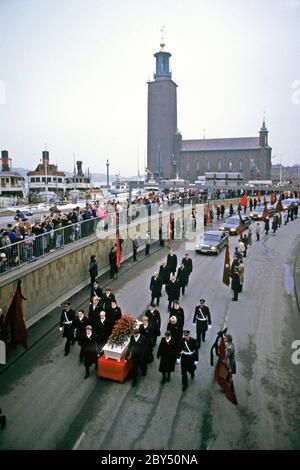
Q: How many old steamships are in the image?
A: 3